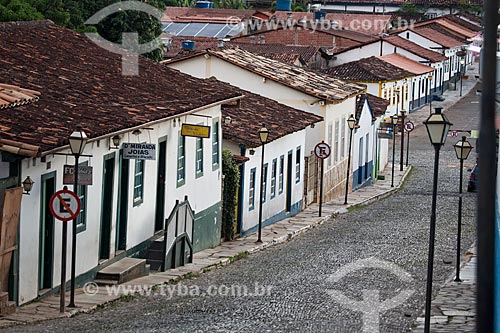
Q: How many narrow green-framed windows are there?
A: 5